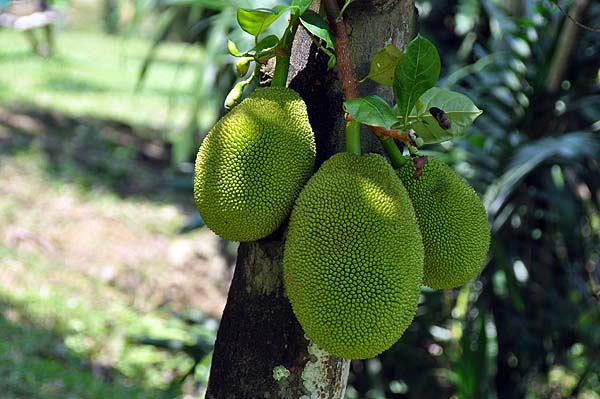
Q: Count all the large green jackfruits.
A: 3